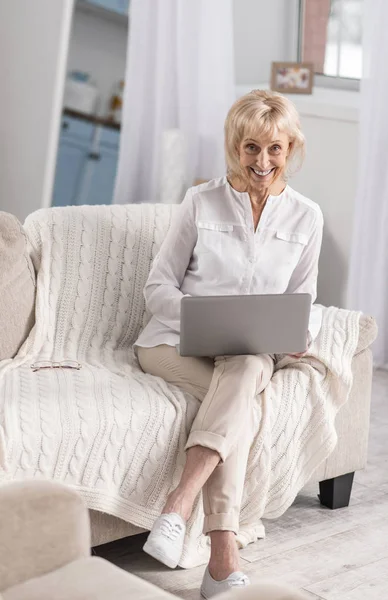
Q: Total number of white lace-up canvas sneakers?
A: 2